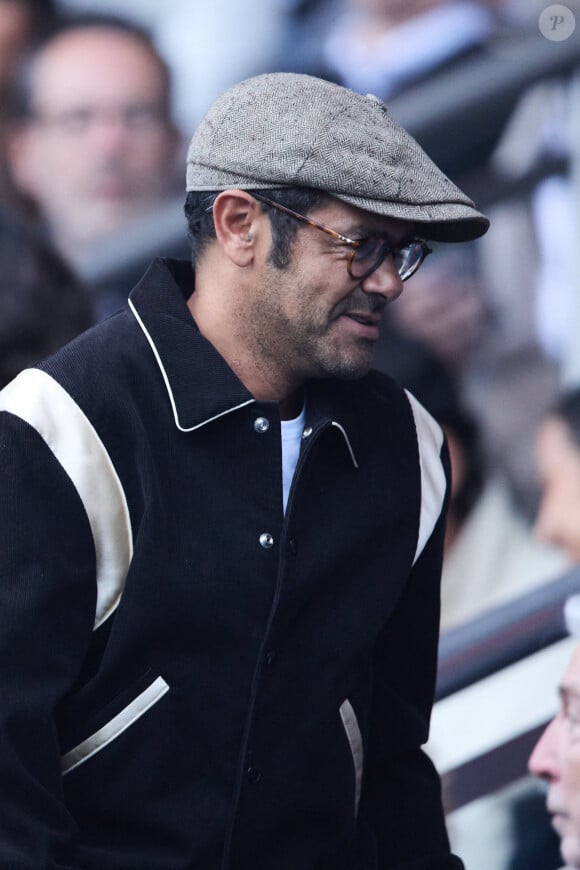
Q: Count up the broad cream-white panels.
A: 2